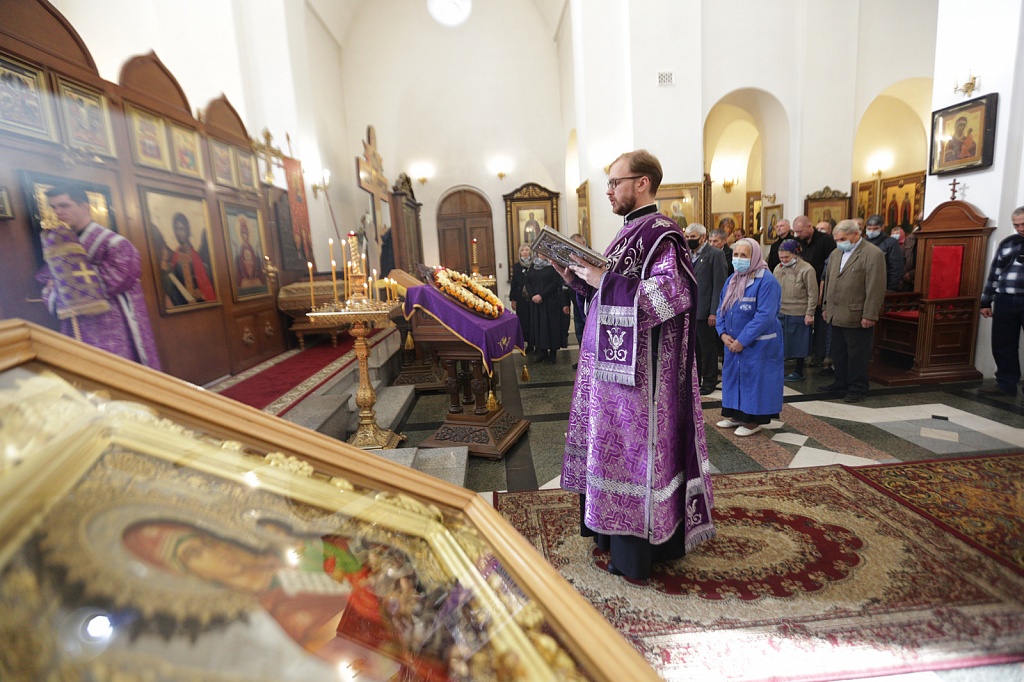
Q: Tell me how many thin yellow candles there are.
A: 12